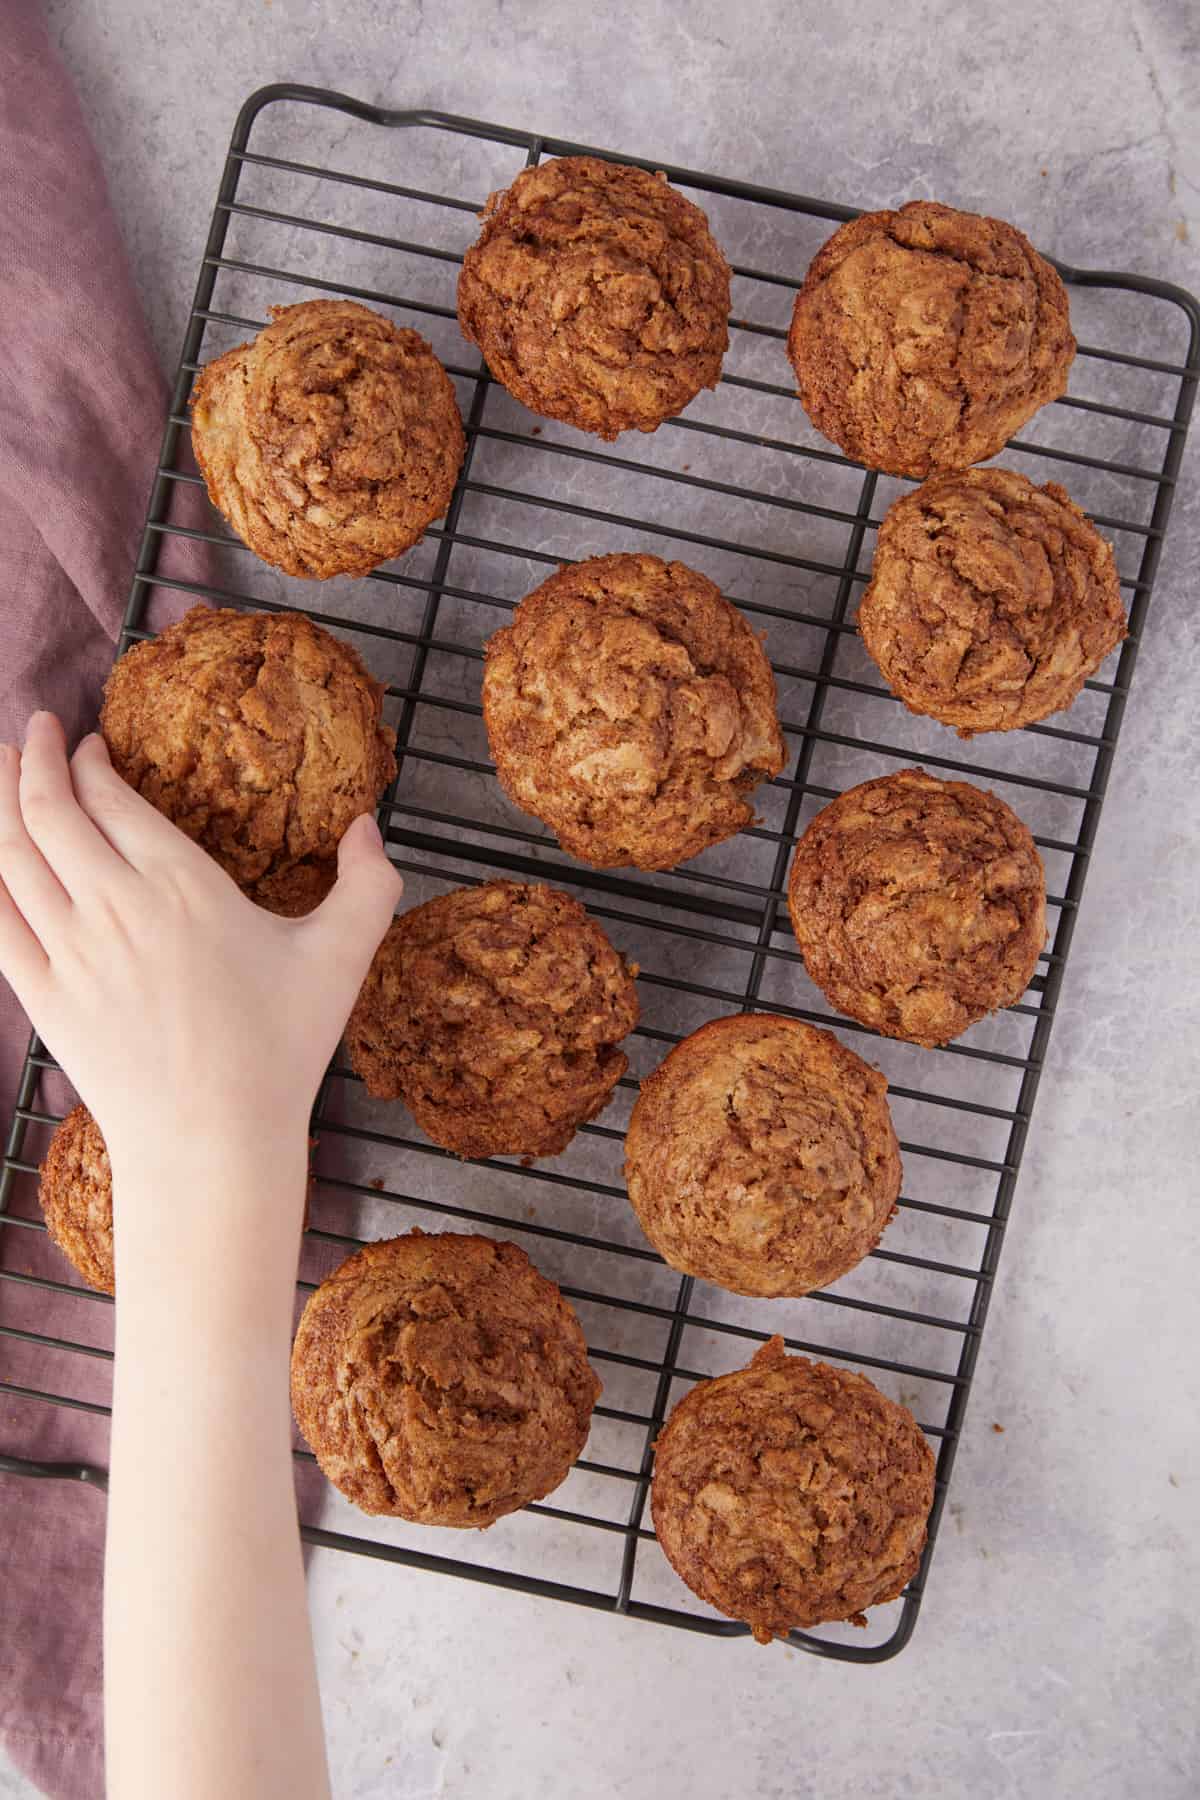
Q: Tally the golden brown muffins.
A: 12